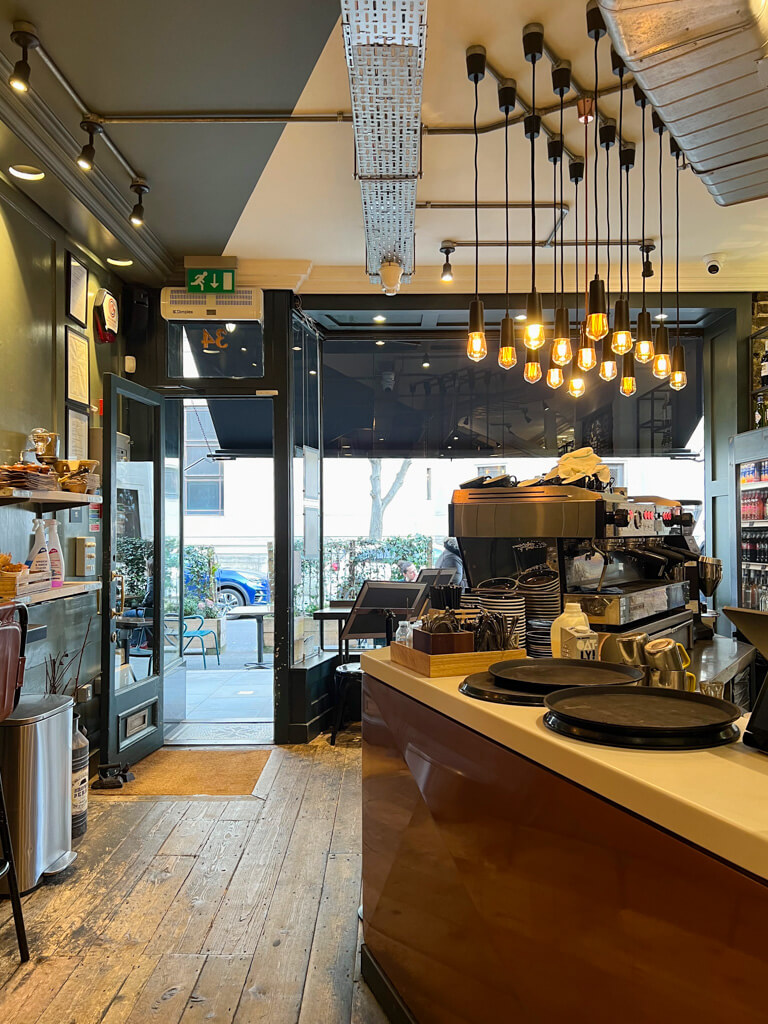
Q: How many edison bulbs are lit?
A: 15